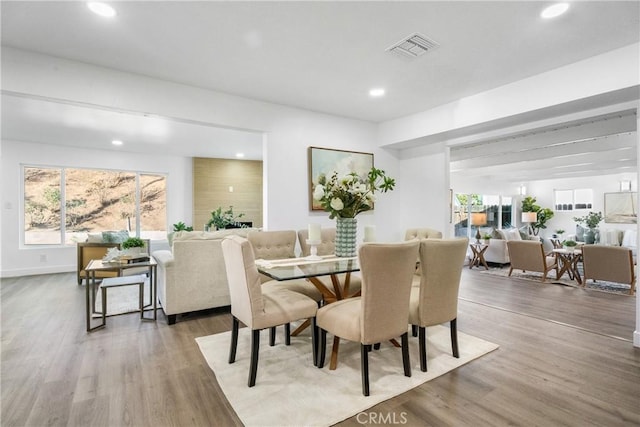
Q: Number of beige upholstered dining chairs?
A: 6